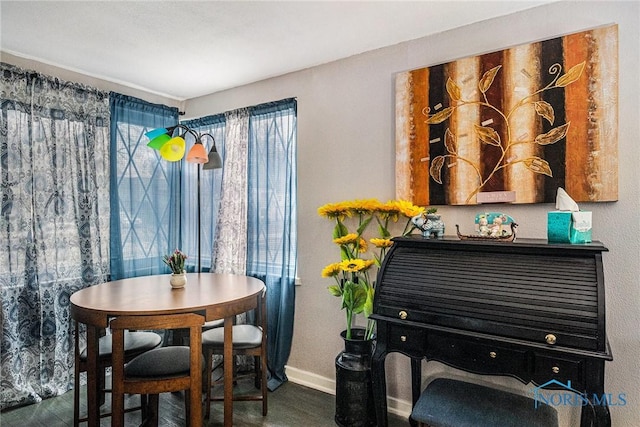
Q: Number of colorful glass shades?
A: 5